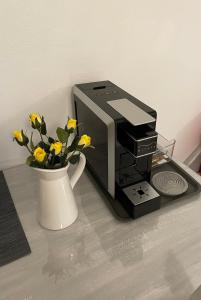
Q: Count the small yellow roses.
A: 6